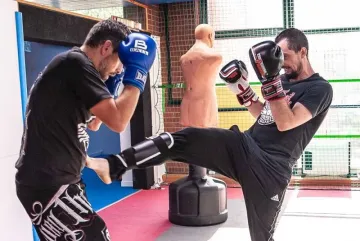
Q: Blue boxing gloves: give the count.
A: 2